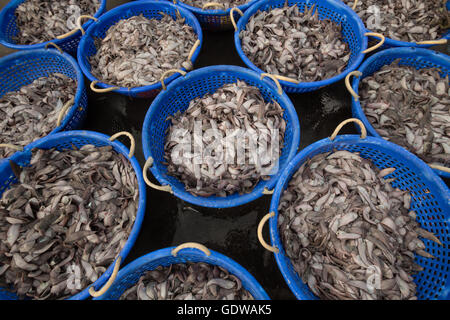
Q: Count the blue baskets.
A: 11